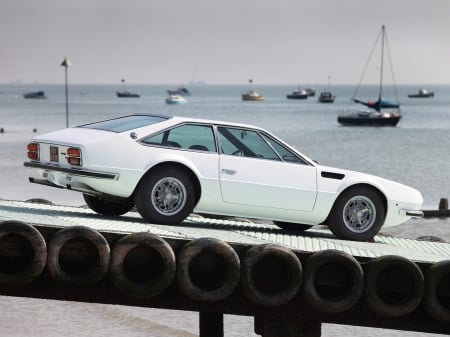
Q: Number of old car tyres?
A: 8